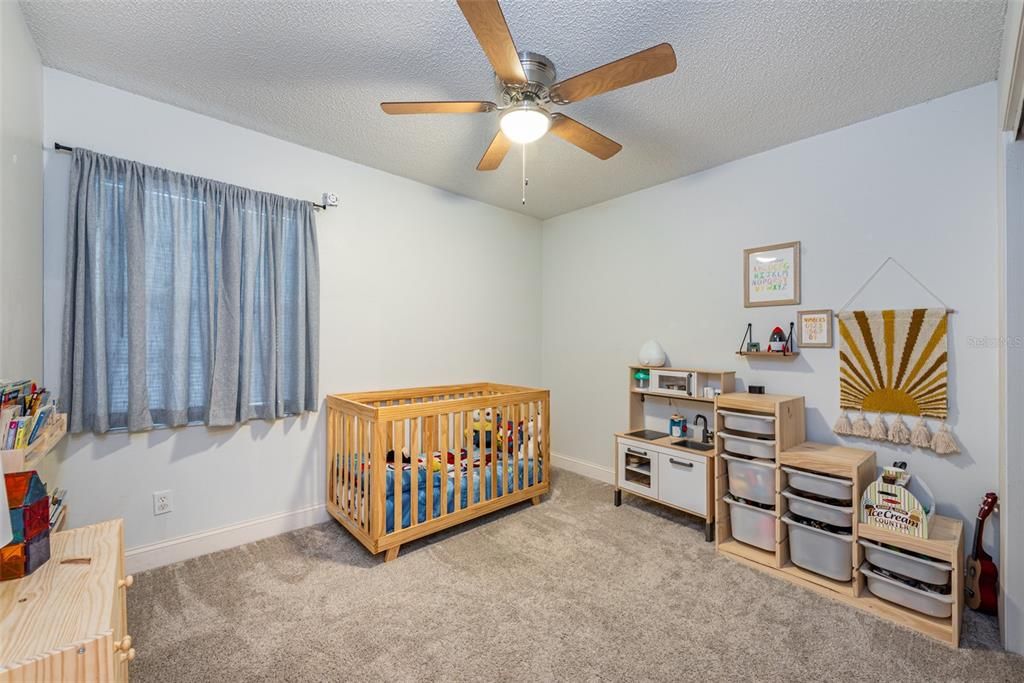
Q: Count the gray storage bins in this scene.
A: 9